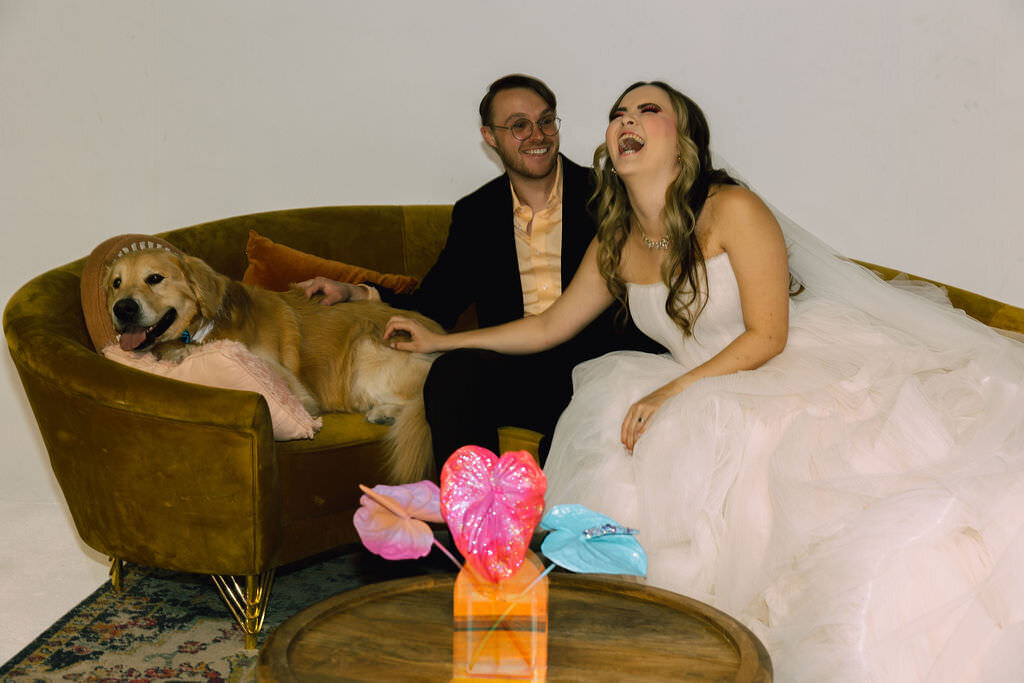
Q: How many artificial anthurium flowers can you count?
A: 3